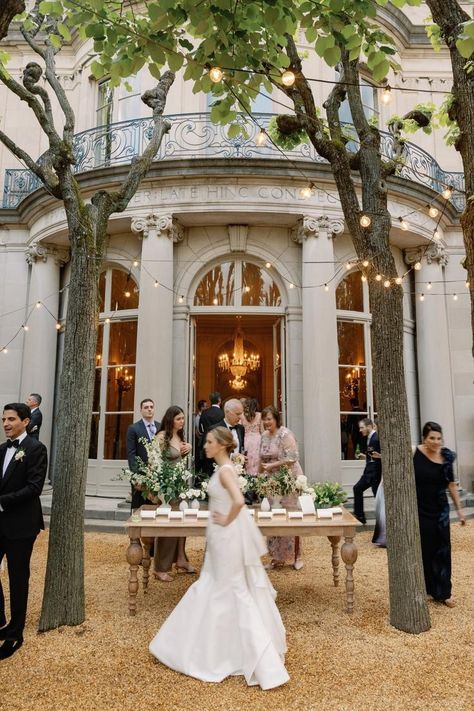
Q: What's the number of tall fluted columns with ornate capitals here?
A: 4